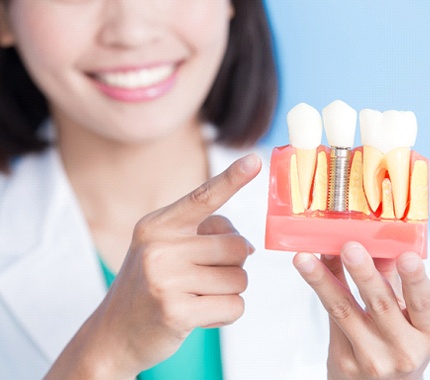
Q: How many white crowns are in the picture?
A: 3